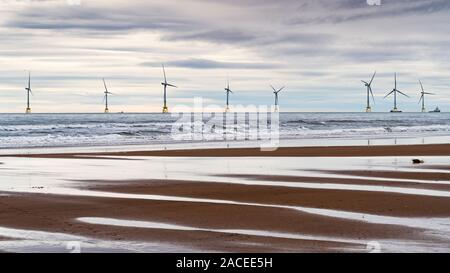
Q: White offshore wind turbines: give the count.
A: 8